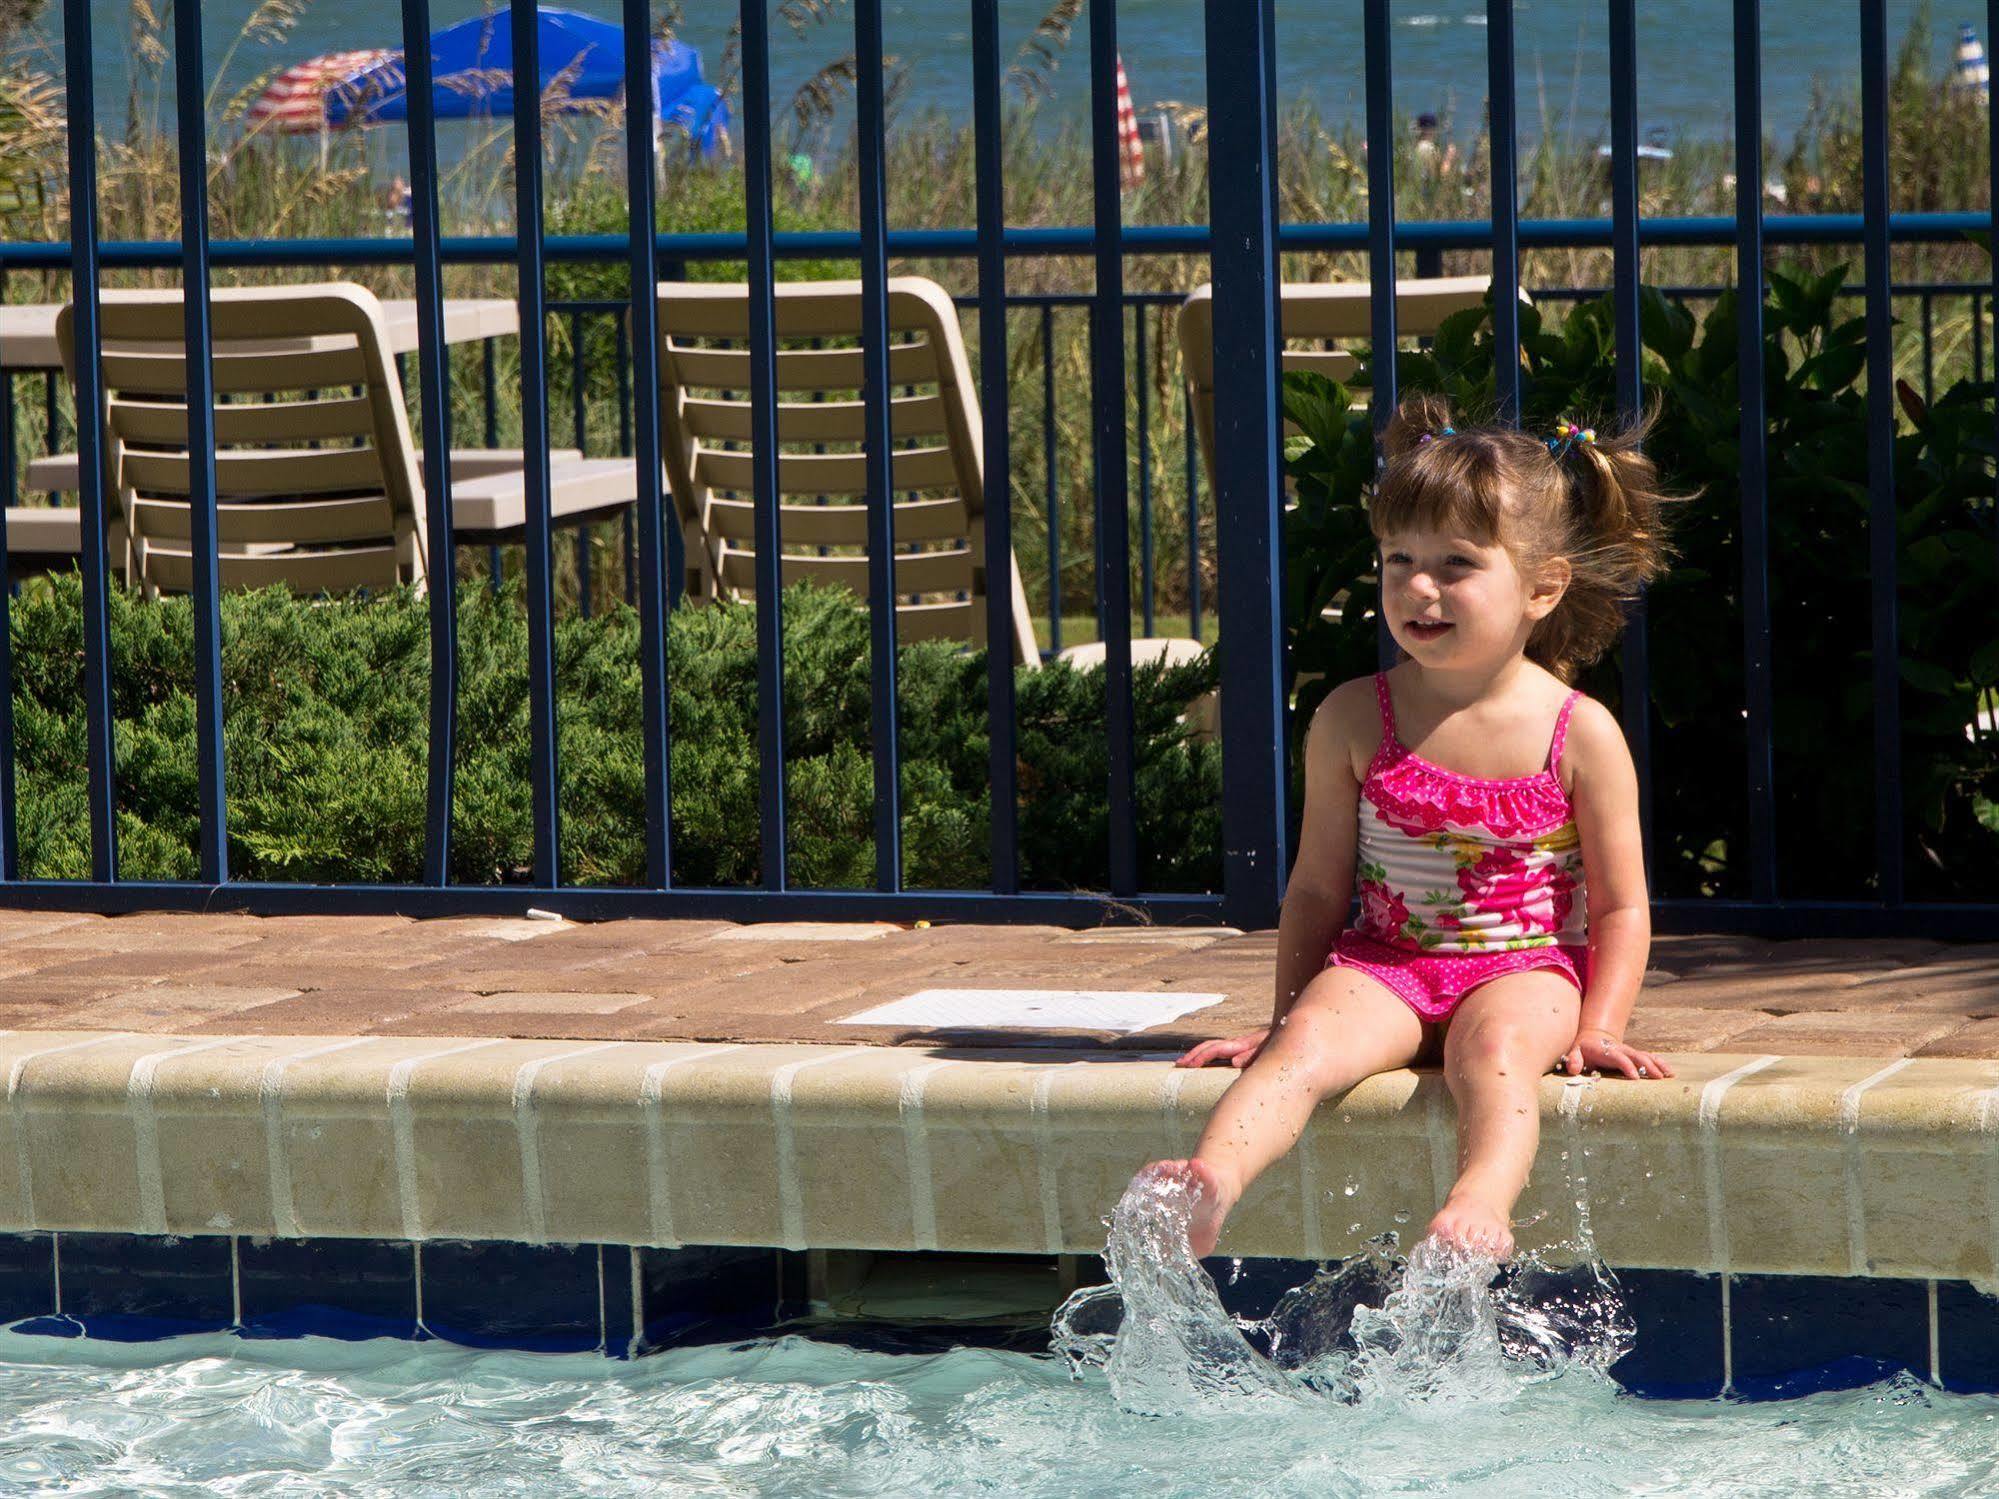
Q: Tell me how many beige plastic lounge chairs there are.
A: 3